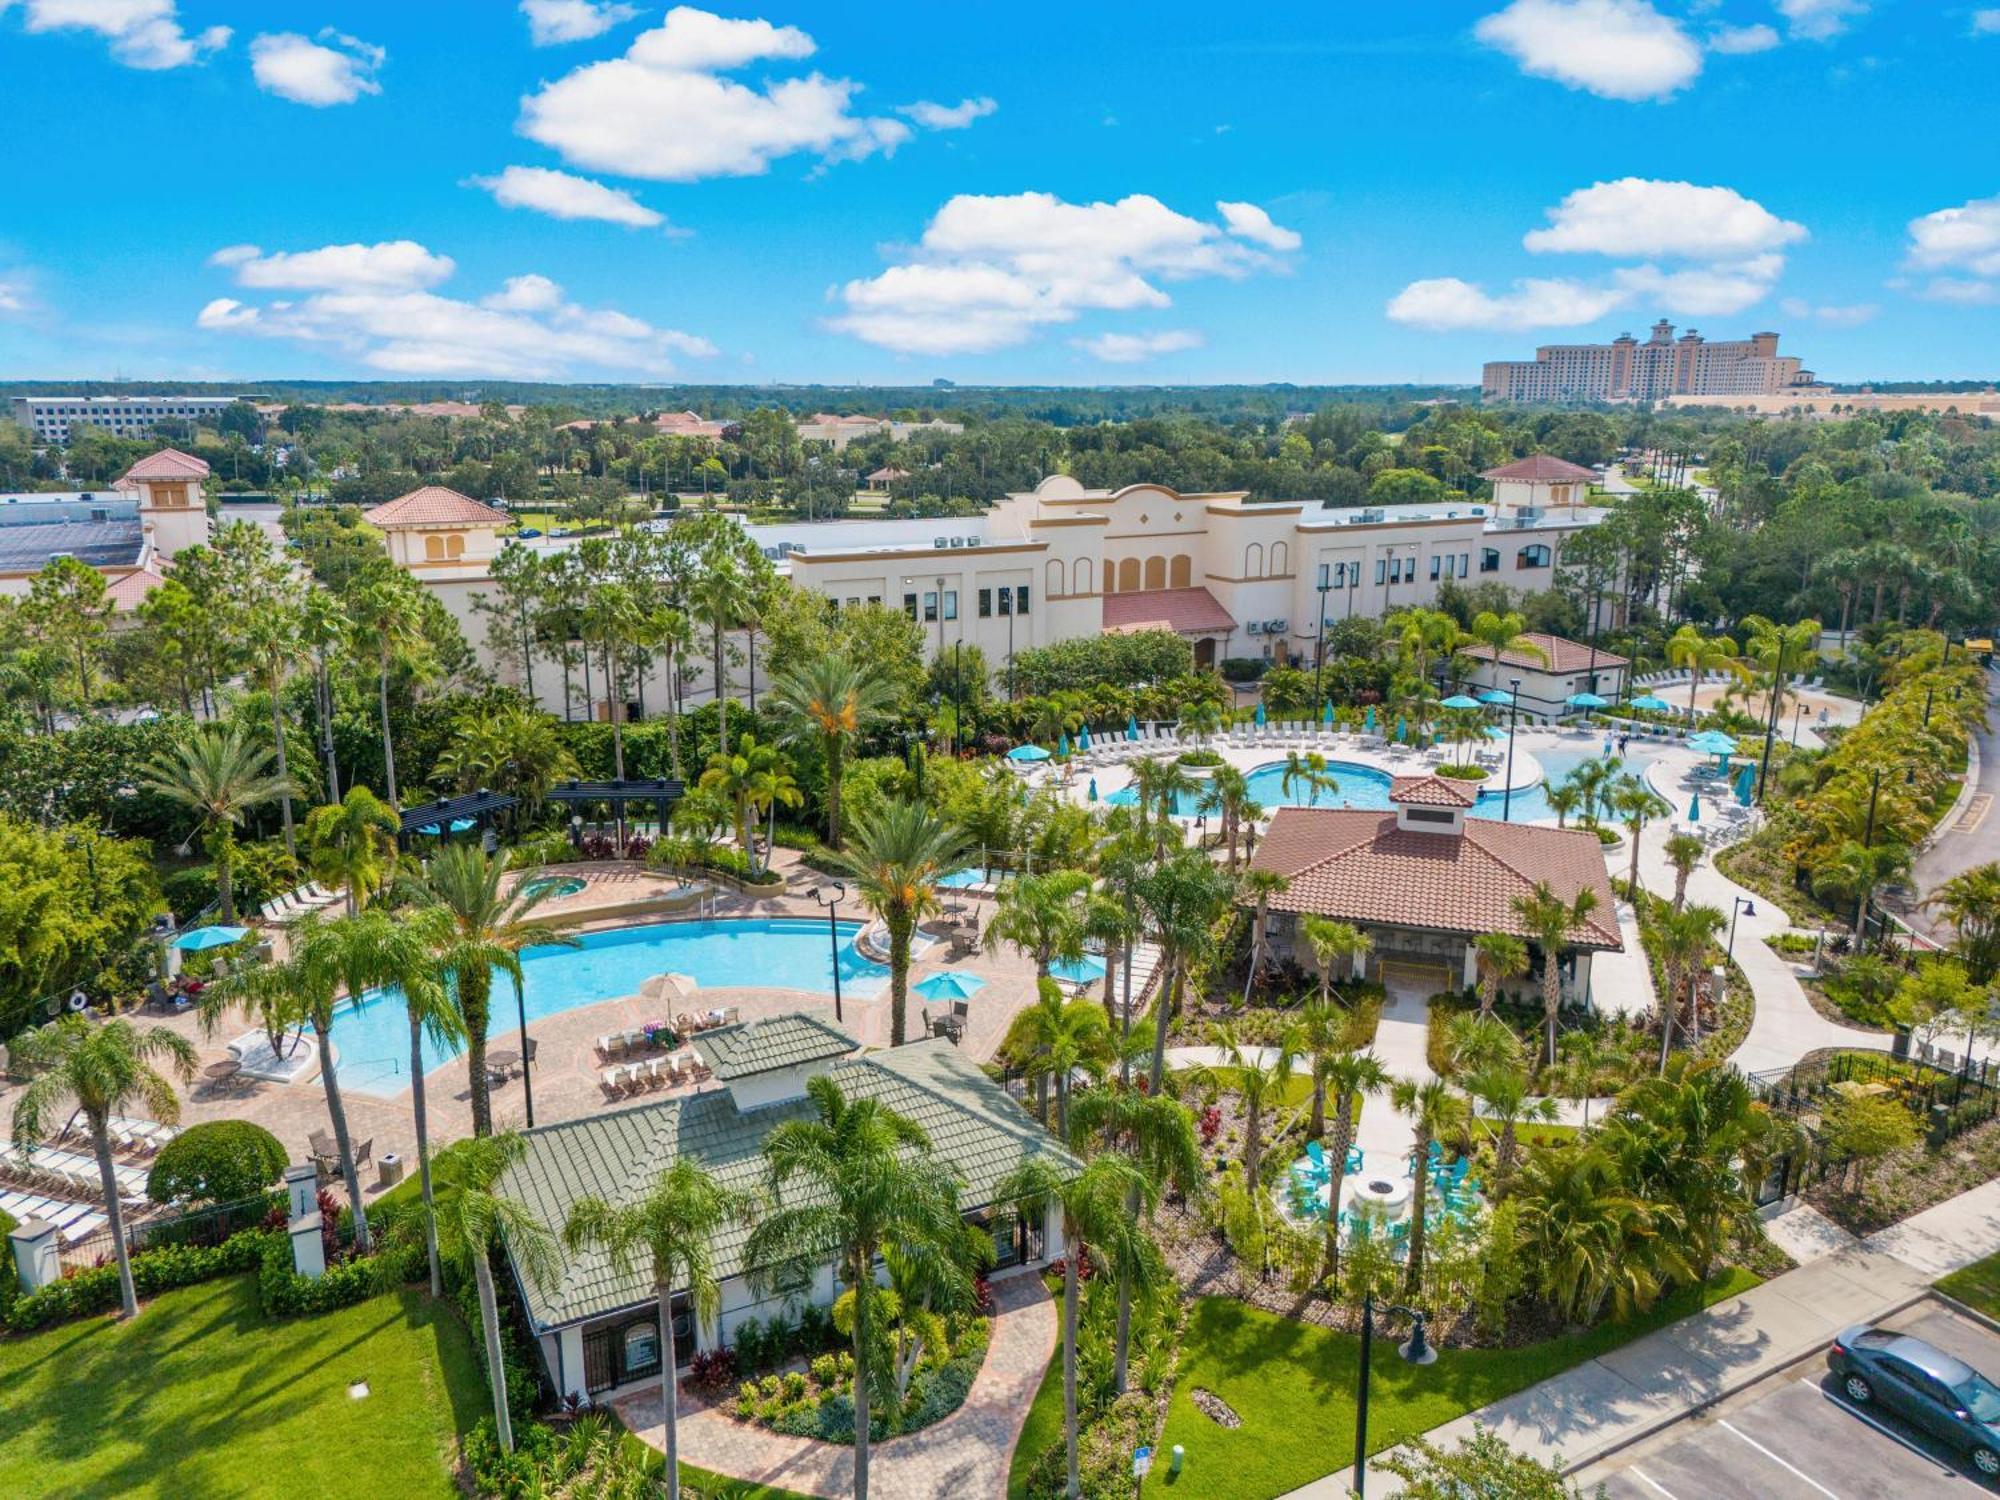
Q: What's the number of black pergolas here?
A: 2